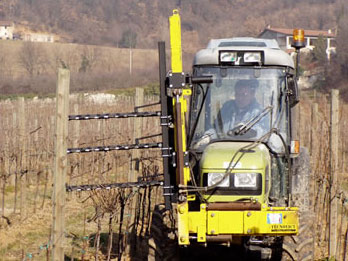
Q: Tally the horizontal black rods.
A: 3